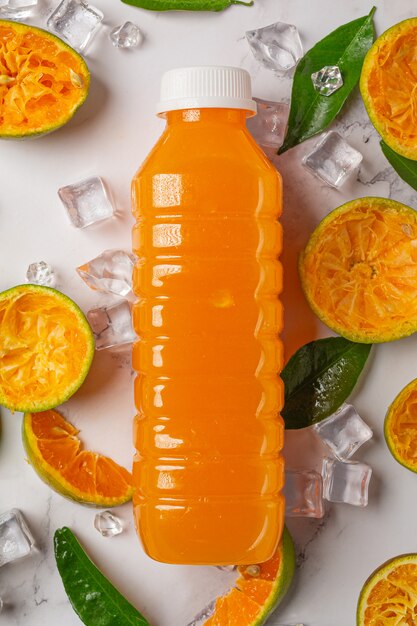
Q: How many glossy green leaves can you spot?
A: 5